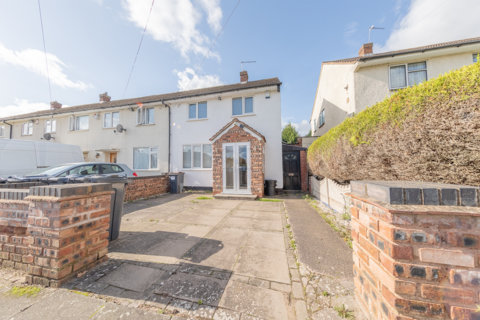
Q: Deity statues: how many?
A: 0